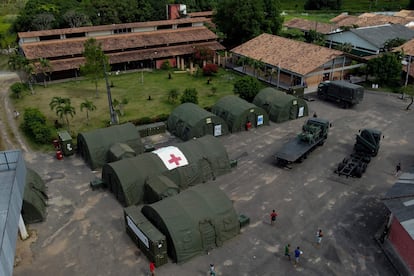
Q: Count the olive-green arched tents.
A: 7